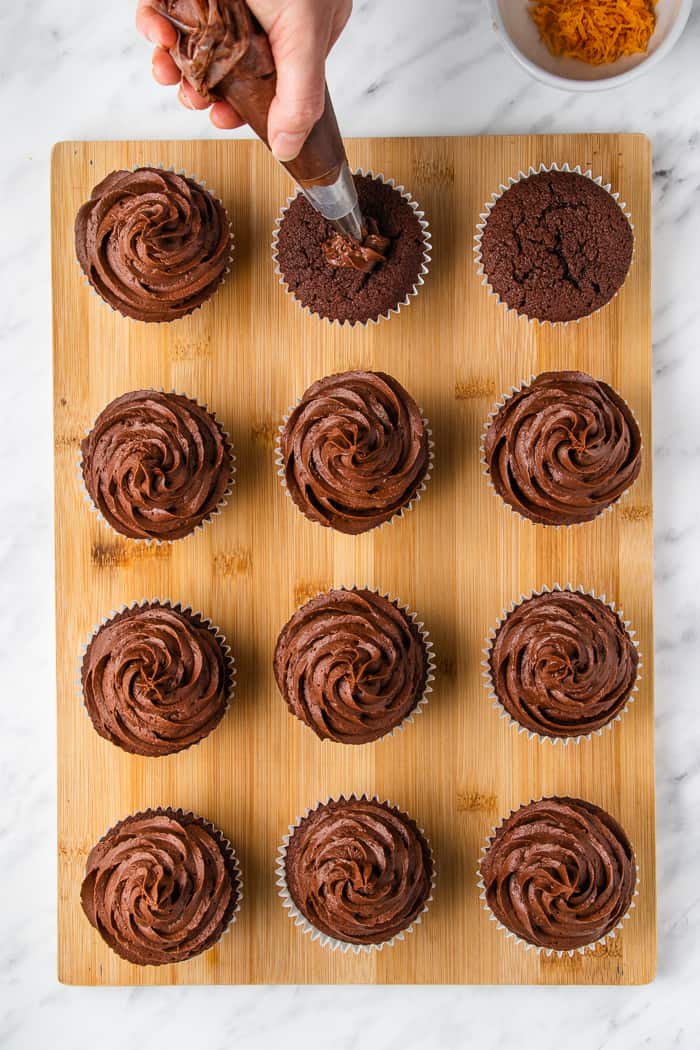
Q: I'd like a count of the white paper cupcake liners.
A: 12